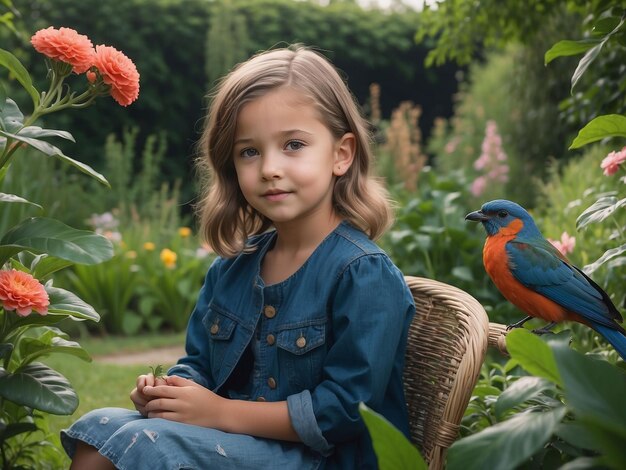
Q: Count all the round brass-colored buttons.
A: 6